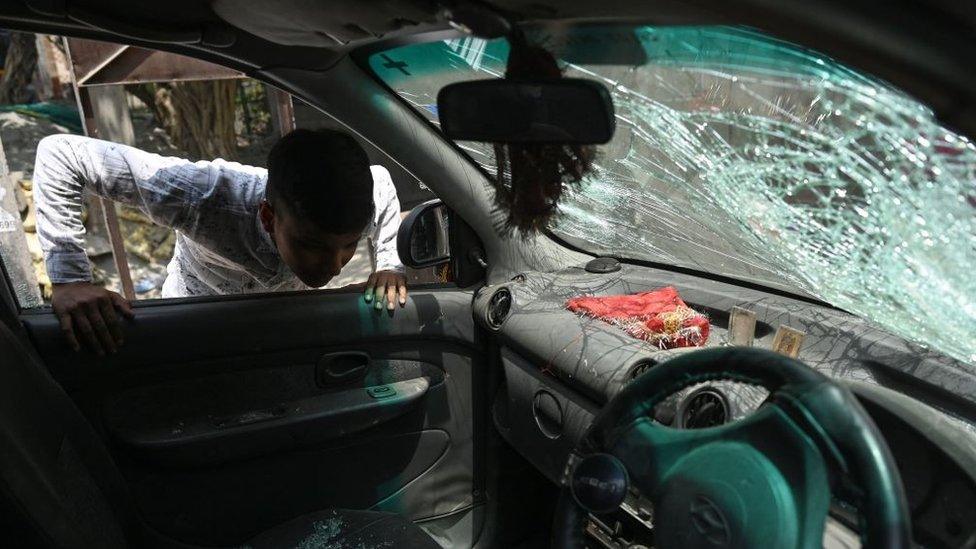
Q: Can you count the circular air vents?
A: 3